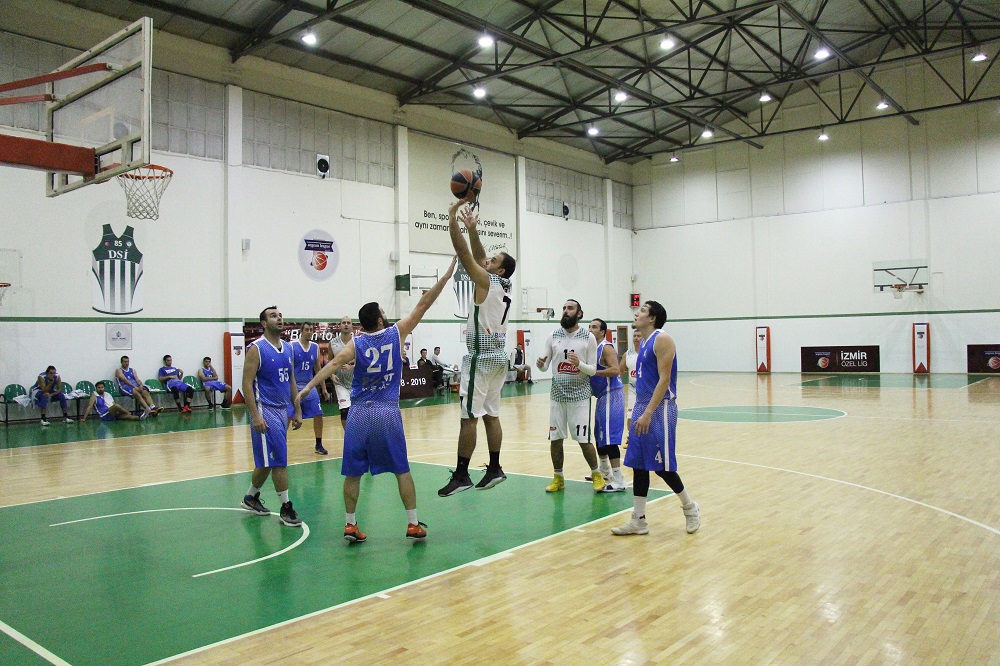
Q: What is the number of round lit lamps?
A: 13